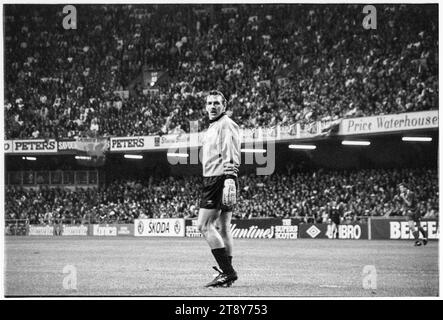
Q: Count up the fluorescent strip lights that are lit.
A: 8